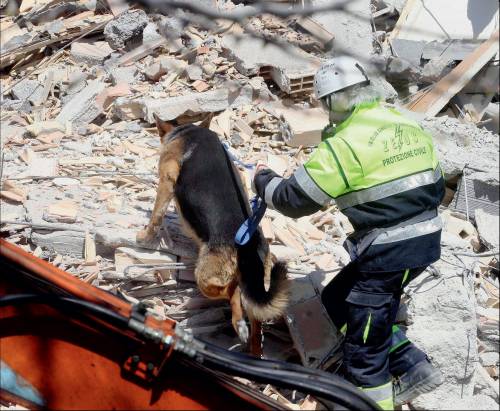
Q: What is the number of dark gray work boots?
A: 1